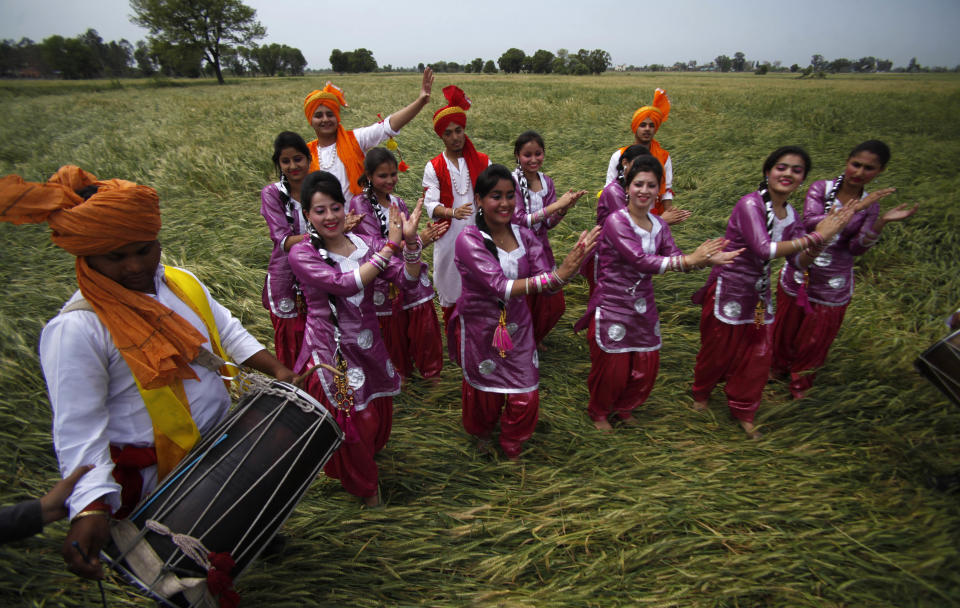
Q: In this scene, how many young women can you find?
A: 9